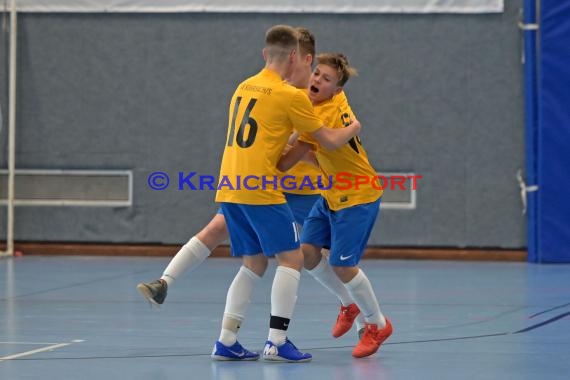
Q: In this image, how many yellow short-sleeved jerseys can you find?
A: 3